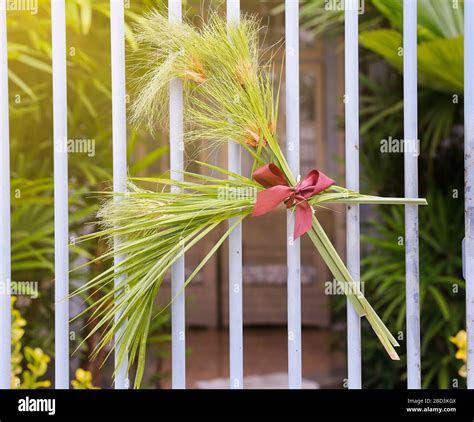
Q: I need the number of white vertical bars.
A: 9